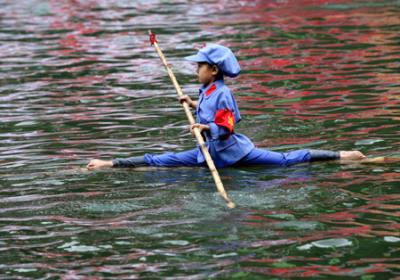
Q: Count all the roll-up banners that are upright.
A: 0